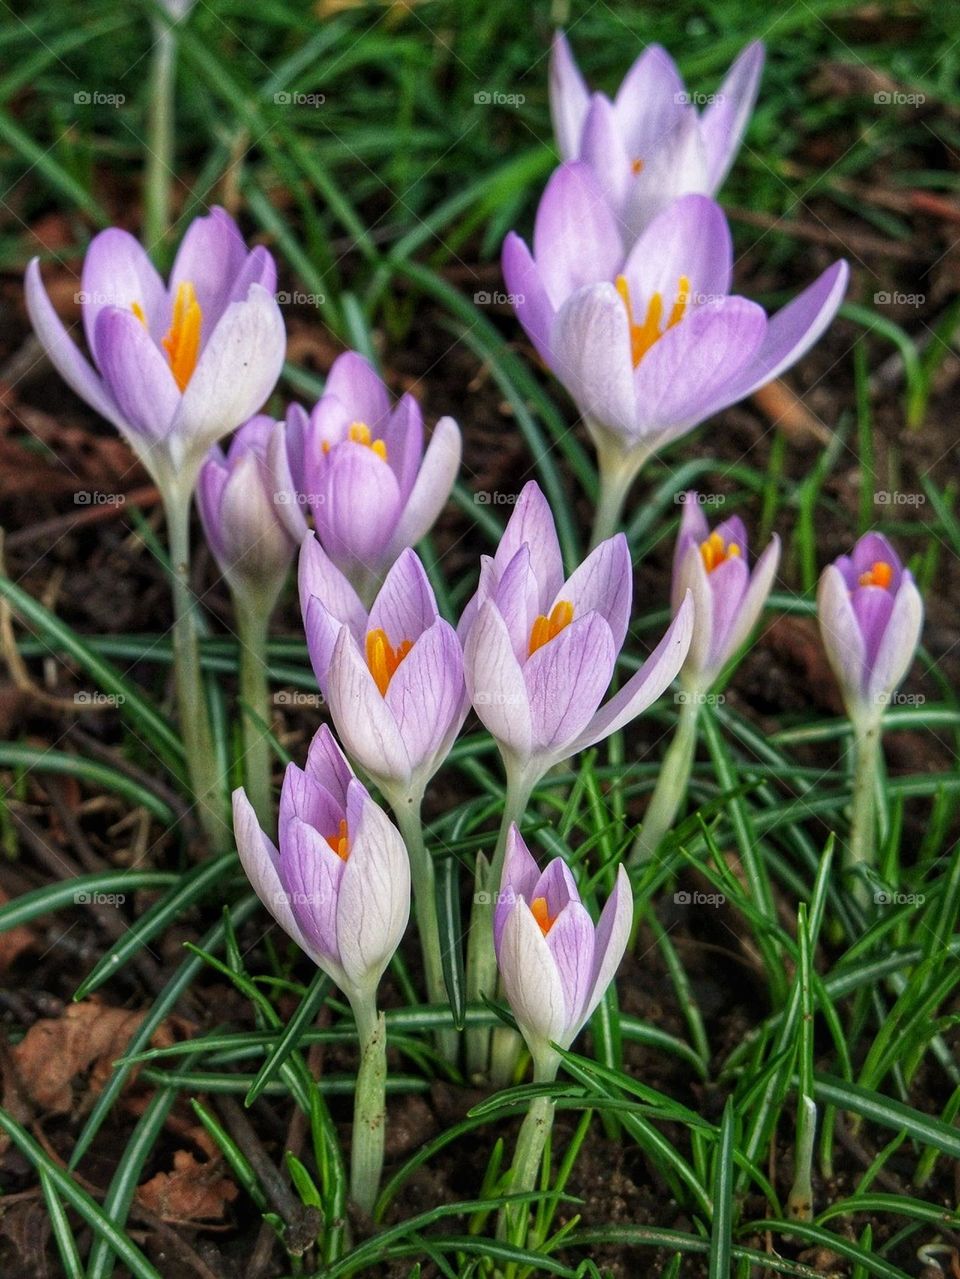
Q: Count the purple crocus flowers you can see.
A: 11